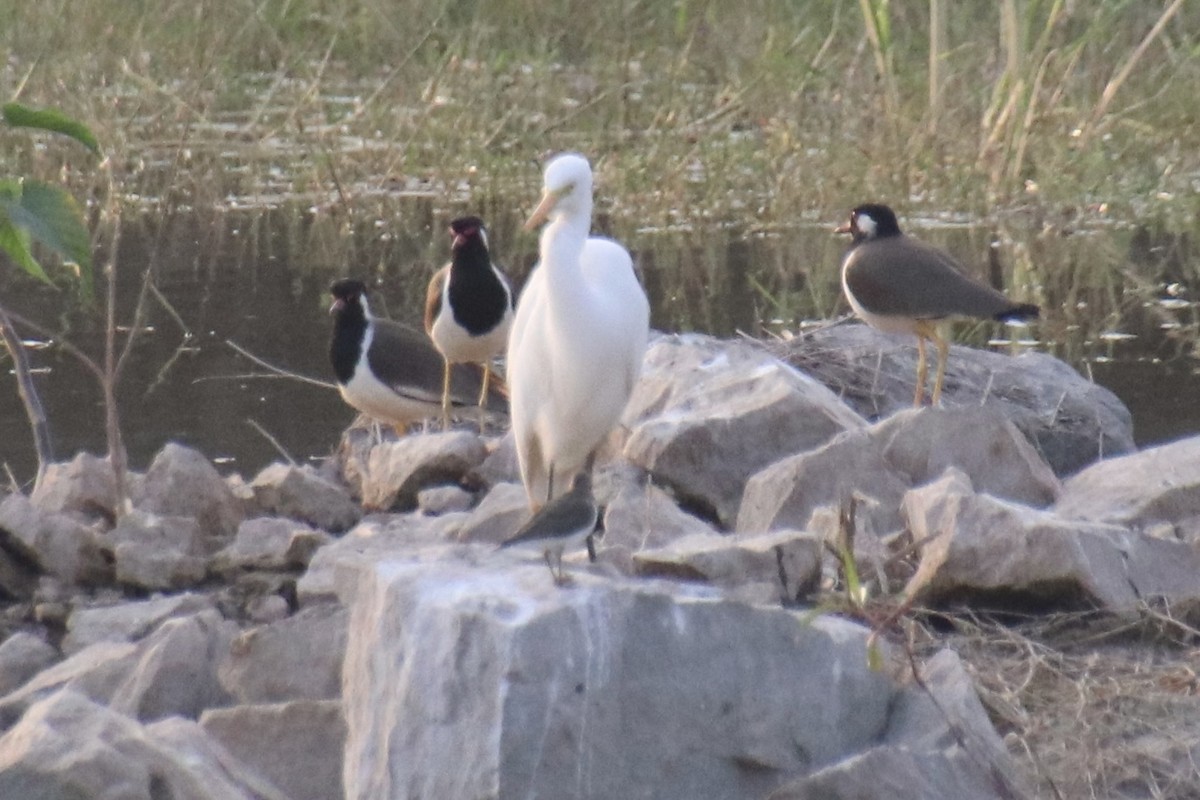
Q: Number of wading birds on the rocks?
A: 5